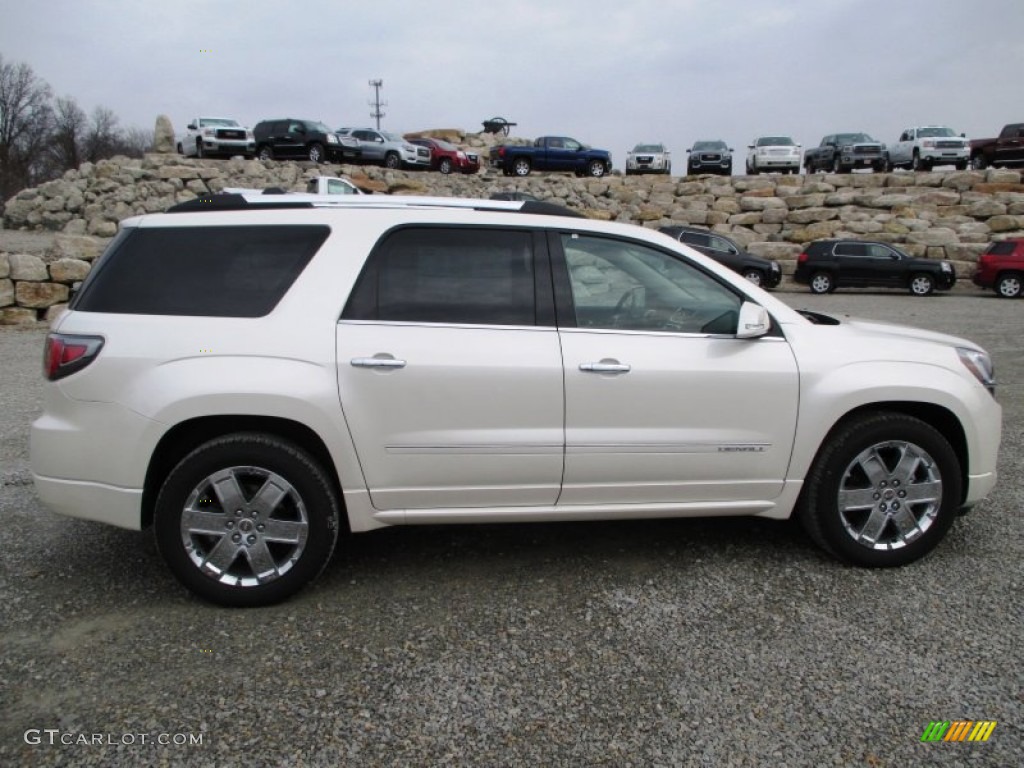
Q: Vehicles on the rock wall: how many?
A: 11